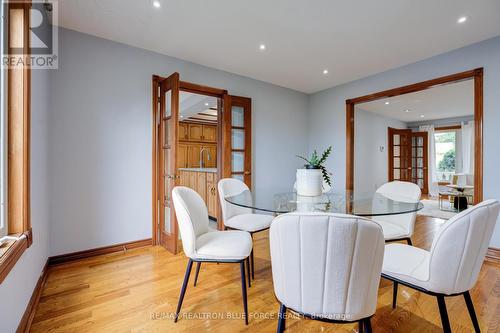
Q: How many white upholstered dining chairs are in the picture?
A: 5